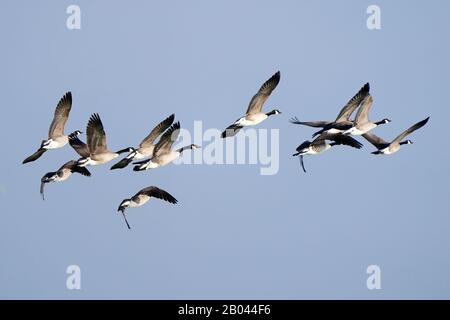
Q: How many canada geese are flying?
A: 11